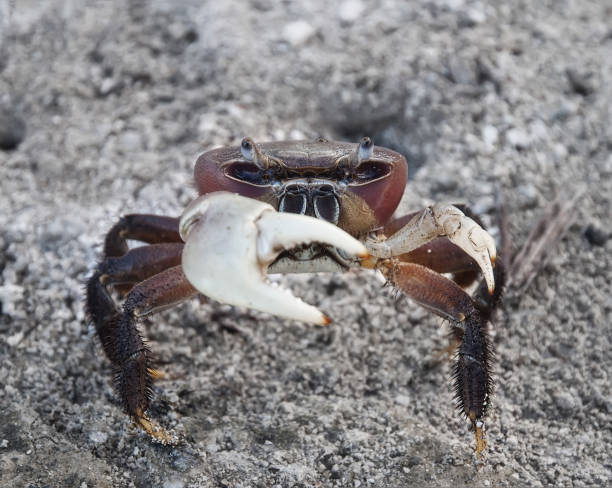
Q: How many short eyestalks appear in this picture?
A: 2